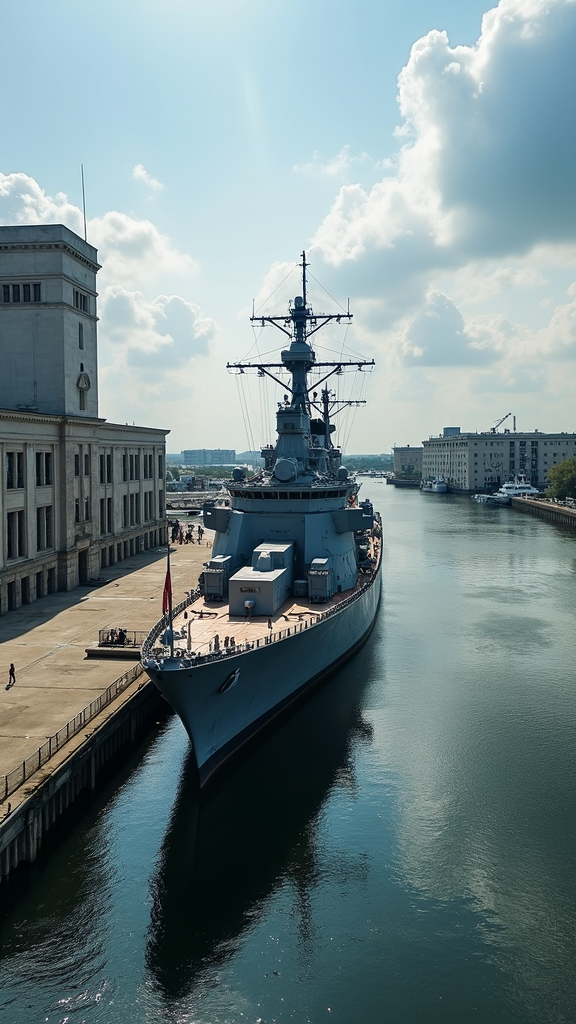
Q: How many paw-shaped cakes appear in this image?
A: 0